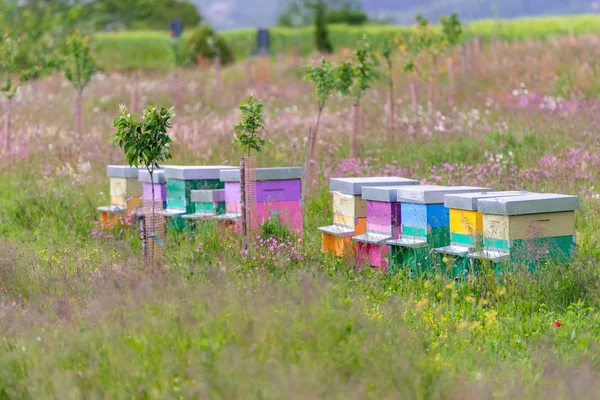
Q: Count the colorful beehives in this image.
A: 10